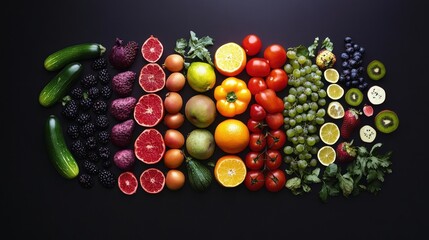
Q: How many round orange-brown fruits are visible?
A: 7